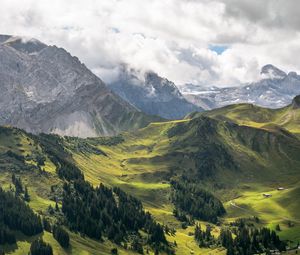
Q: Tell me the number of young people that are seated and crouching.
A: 0